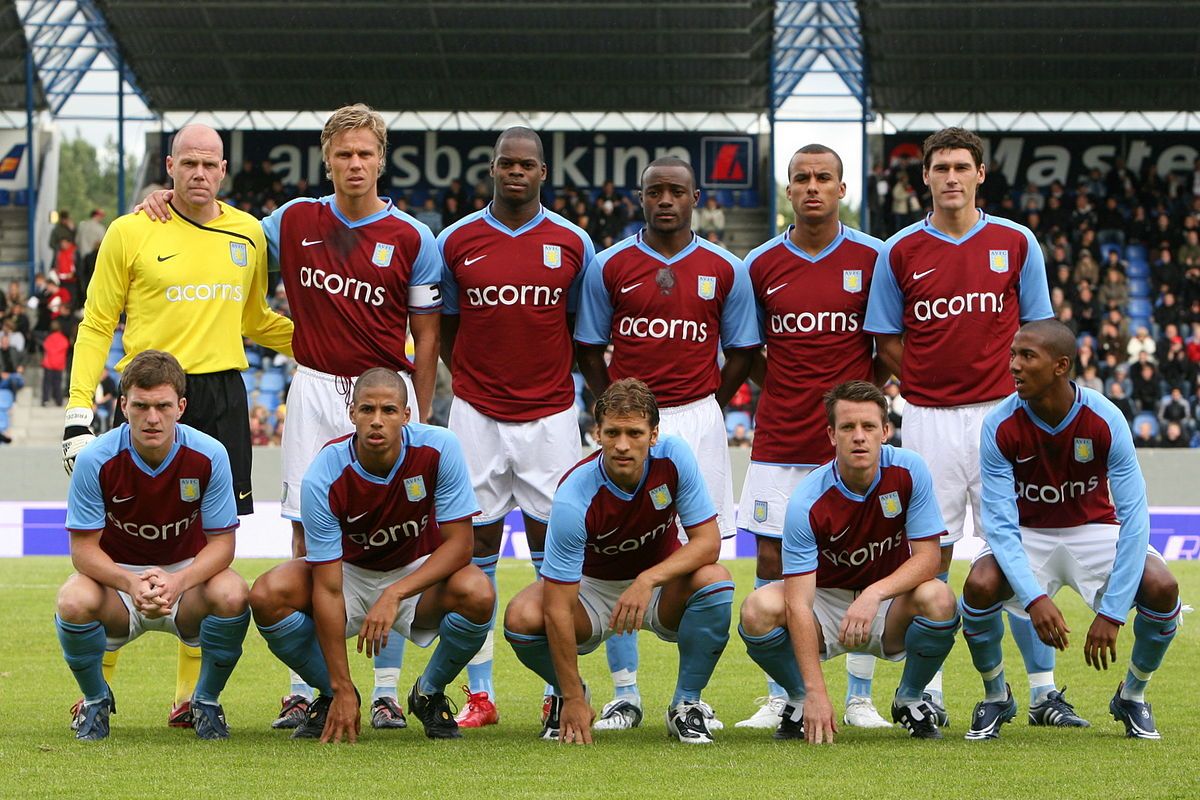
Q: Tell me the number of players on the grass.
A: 11